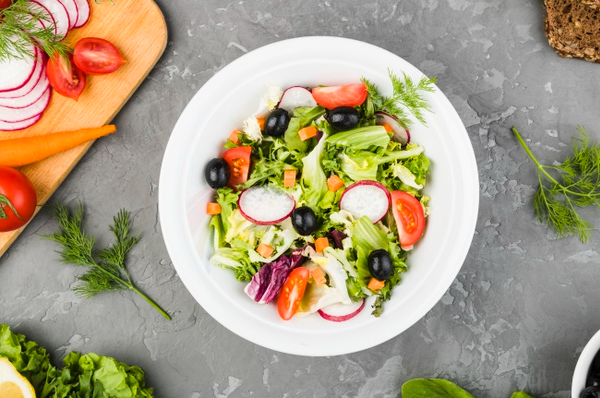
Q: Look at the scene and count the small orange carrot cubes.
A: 11